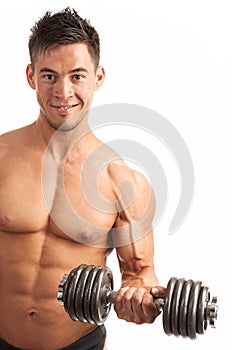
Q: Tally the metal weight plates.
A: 10